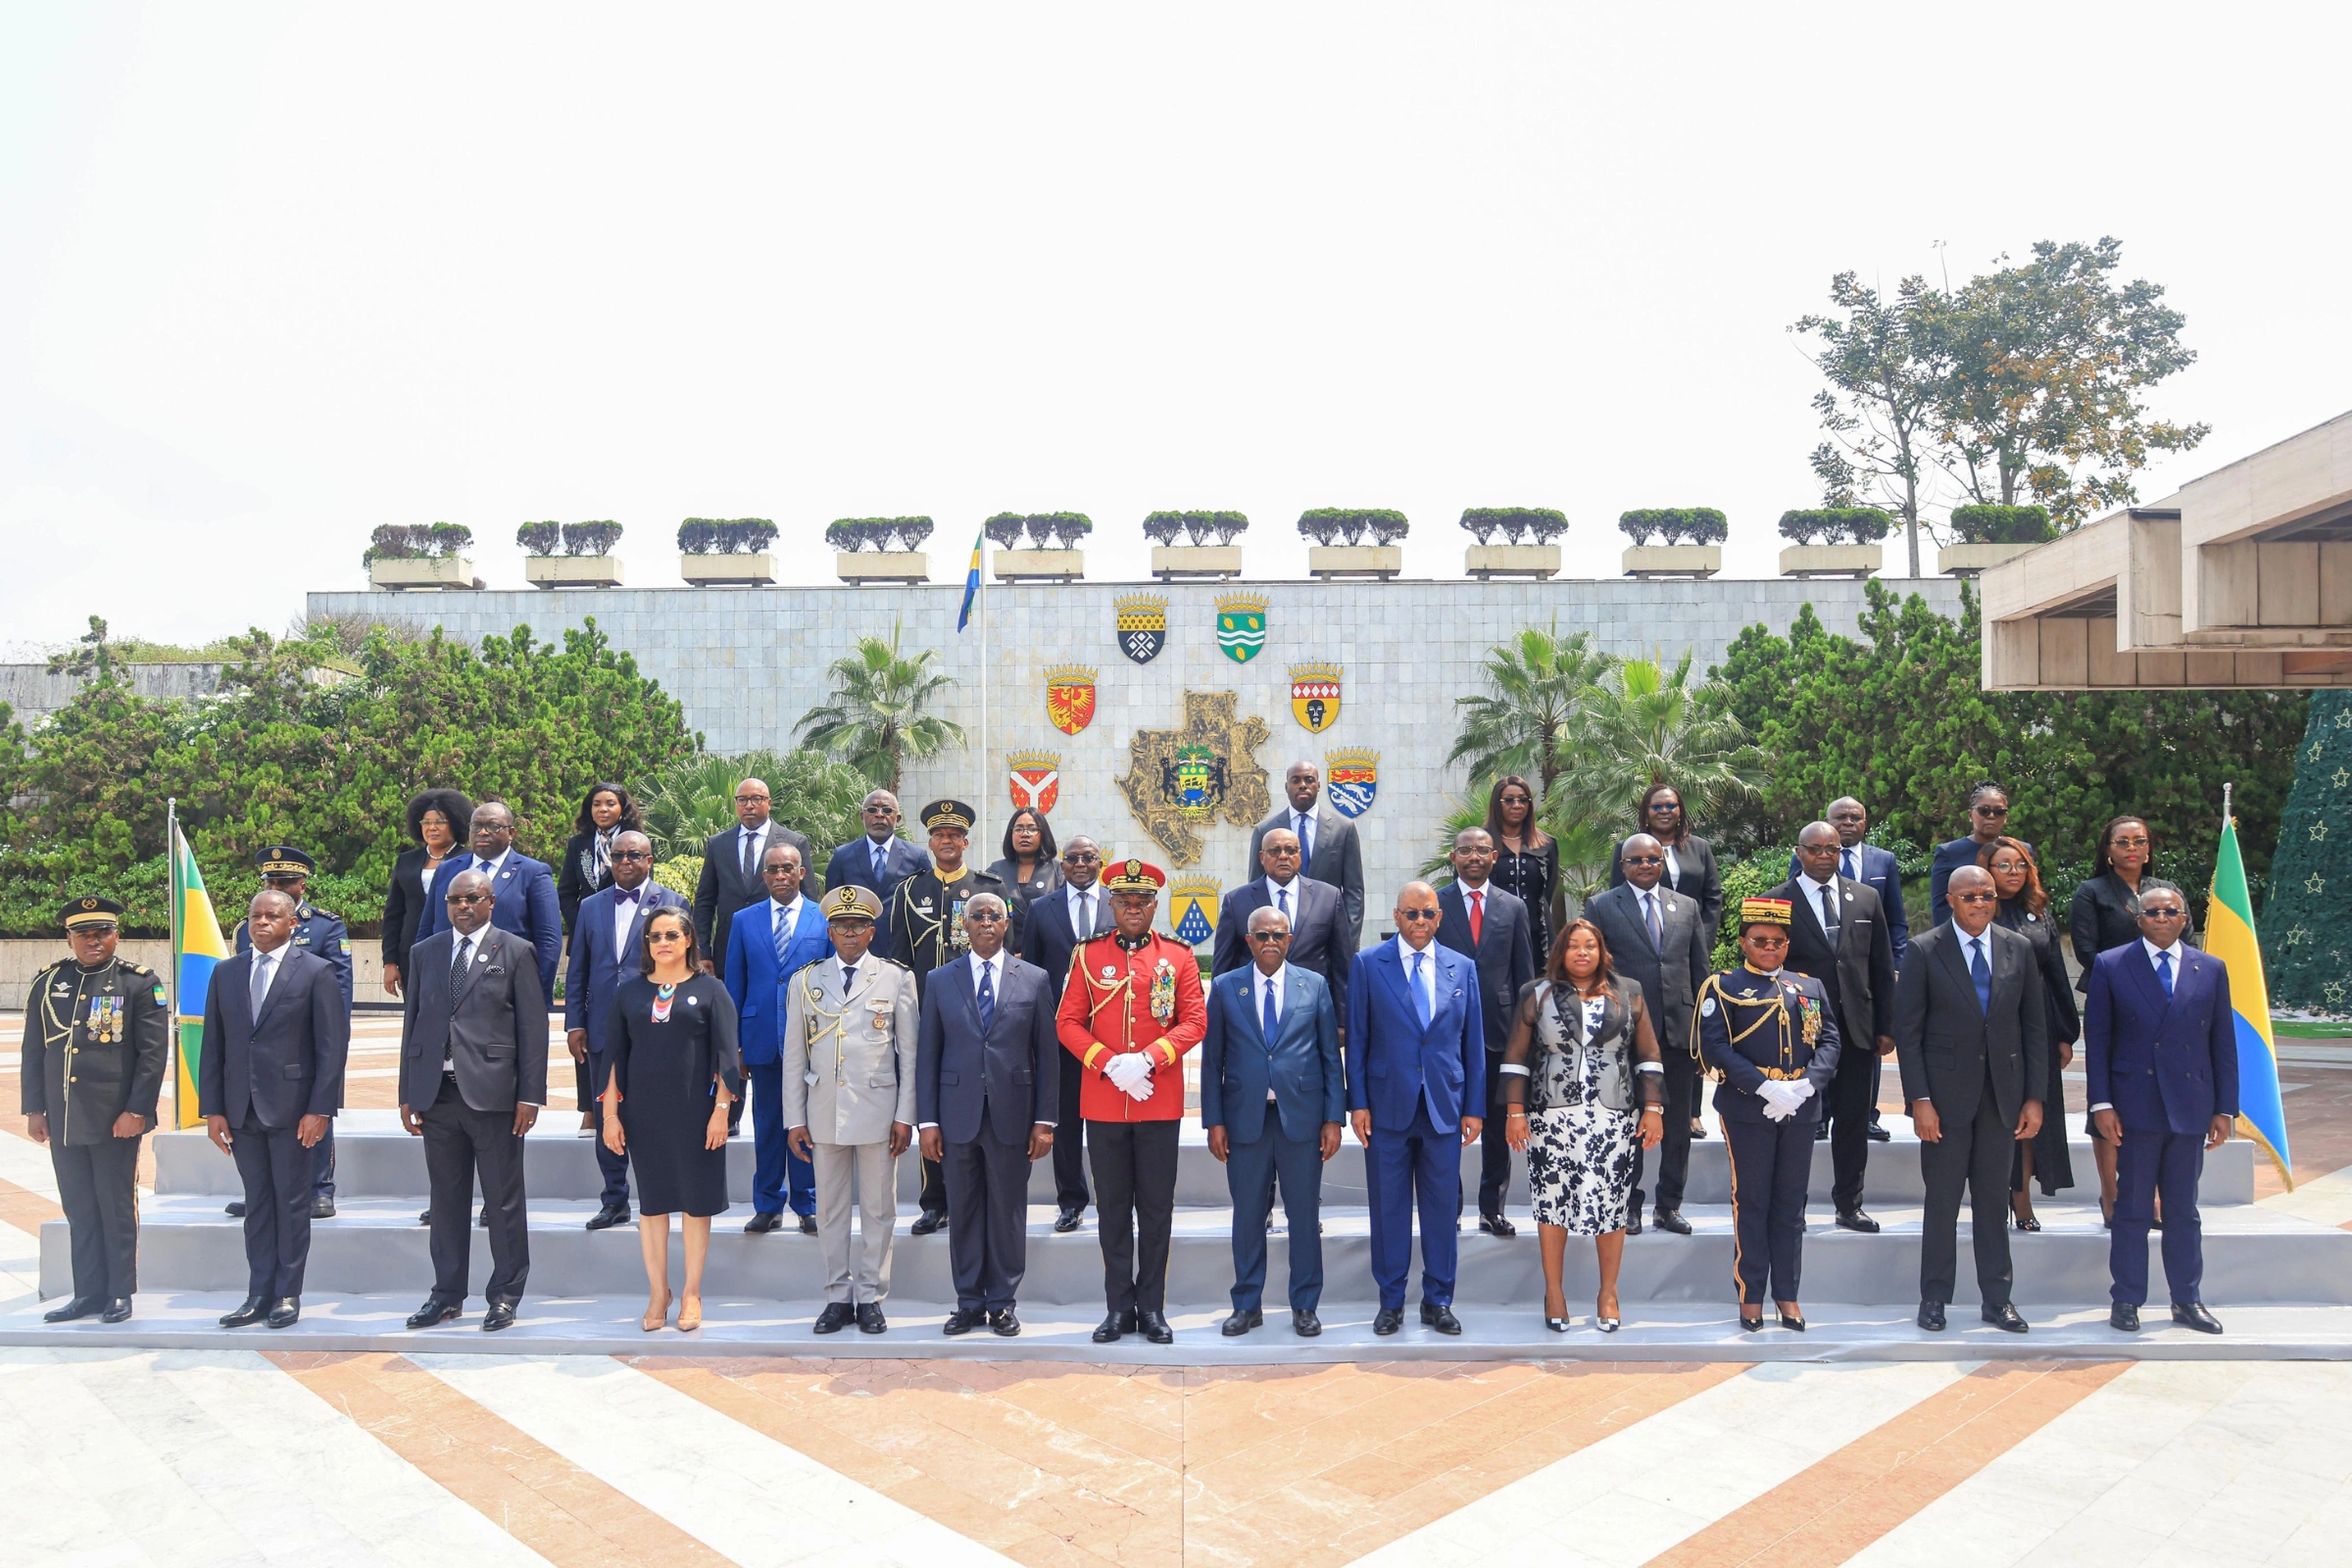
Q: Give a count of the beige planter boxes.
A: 11